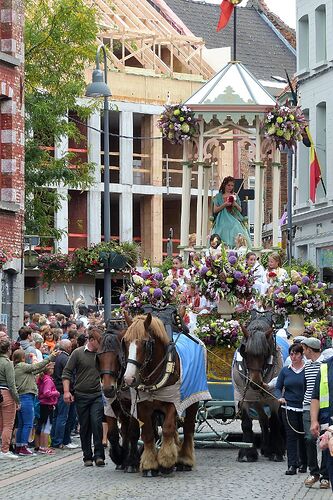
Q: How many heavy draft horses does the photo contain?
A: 3